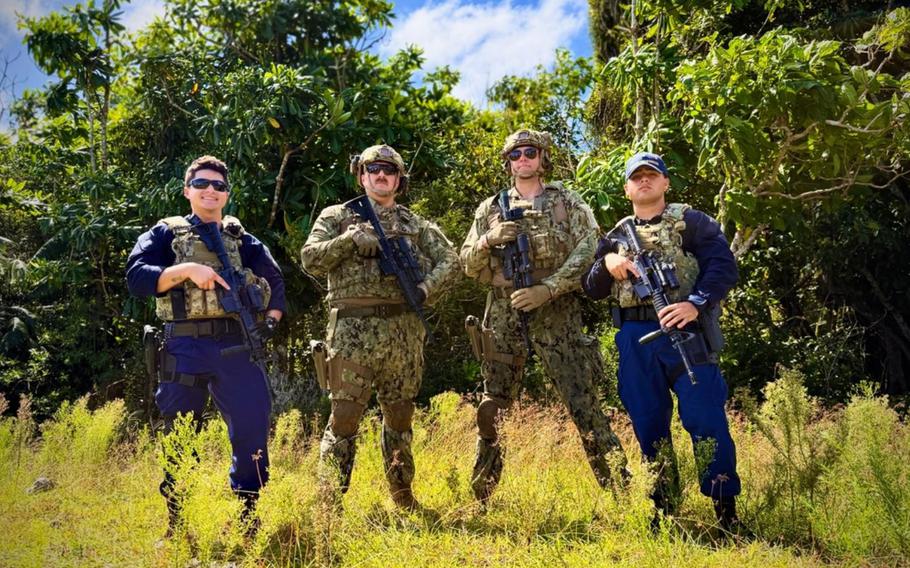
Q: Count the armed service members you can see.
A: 4